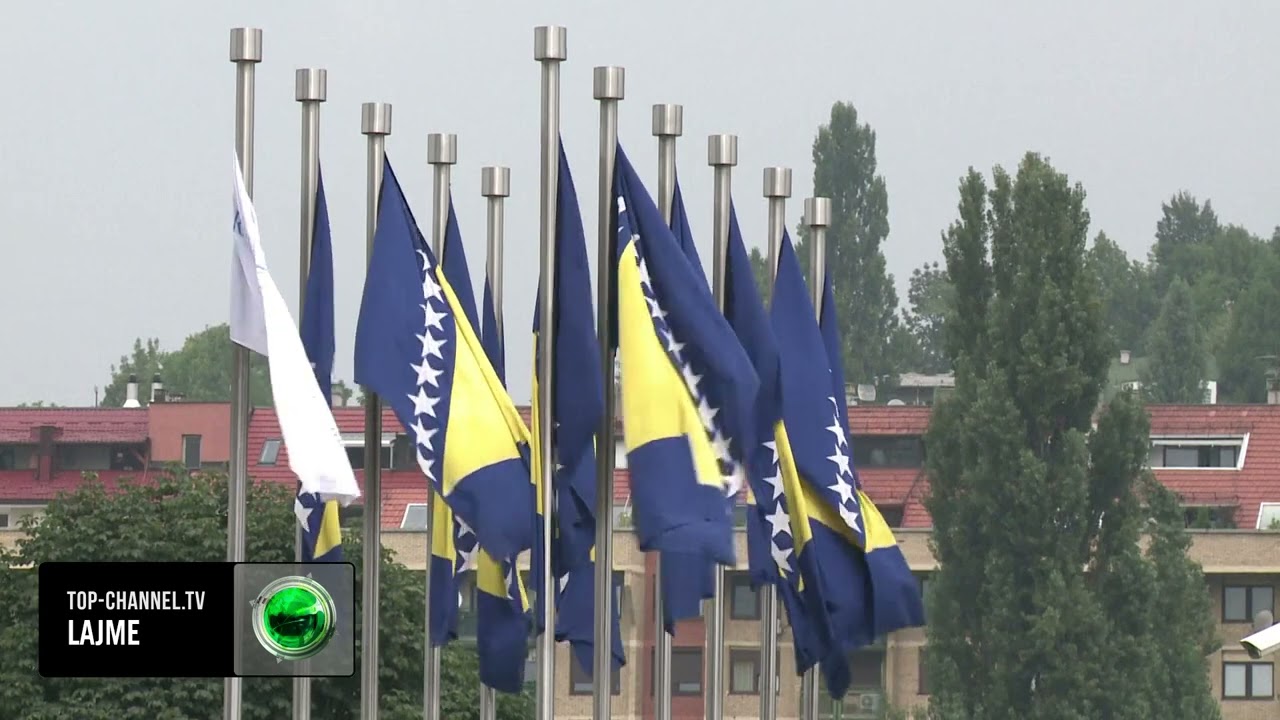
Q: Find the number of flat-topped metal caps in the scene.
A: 11